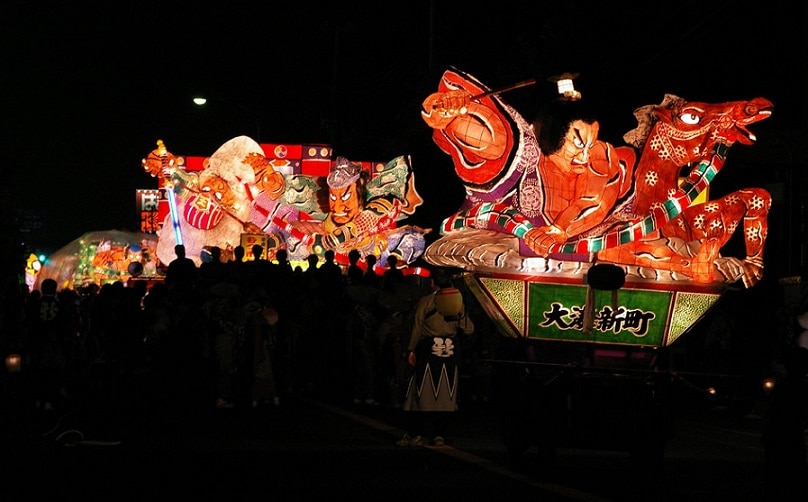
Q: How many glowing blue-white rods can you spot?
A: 1